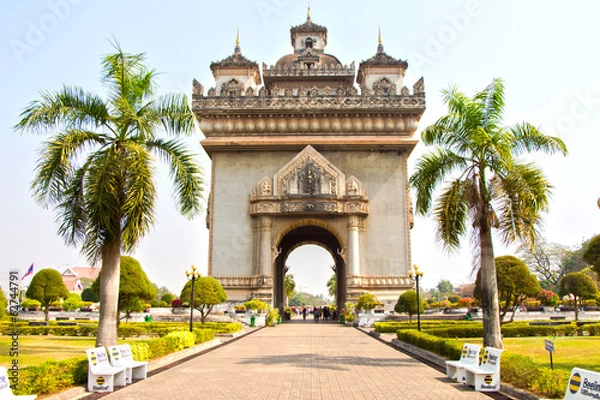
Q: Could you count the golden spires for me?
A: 3